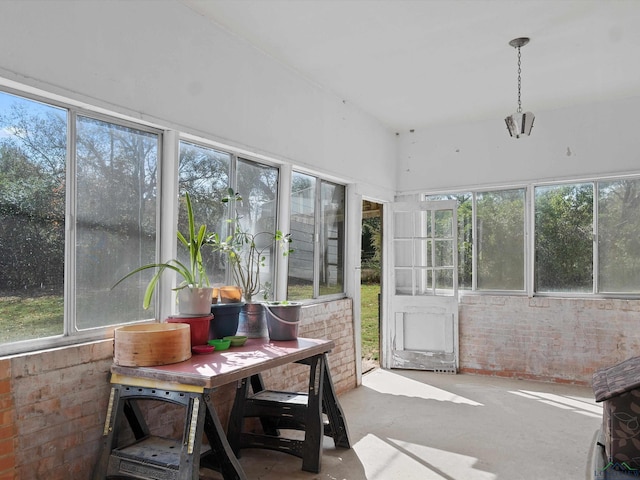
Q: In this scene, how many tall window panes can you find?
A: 10